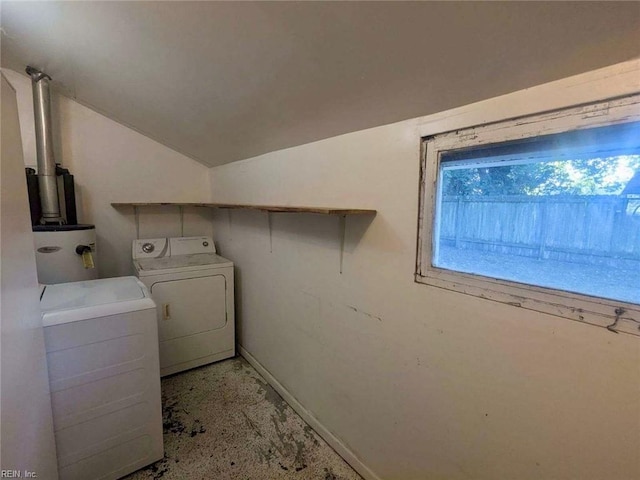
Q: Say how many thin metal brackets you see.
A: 5